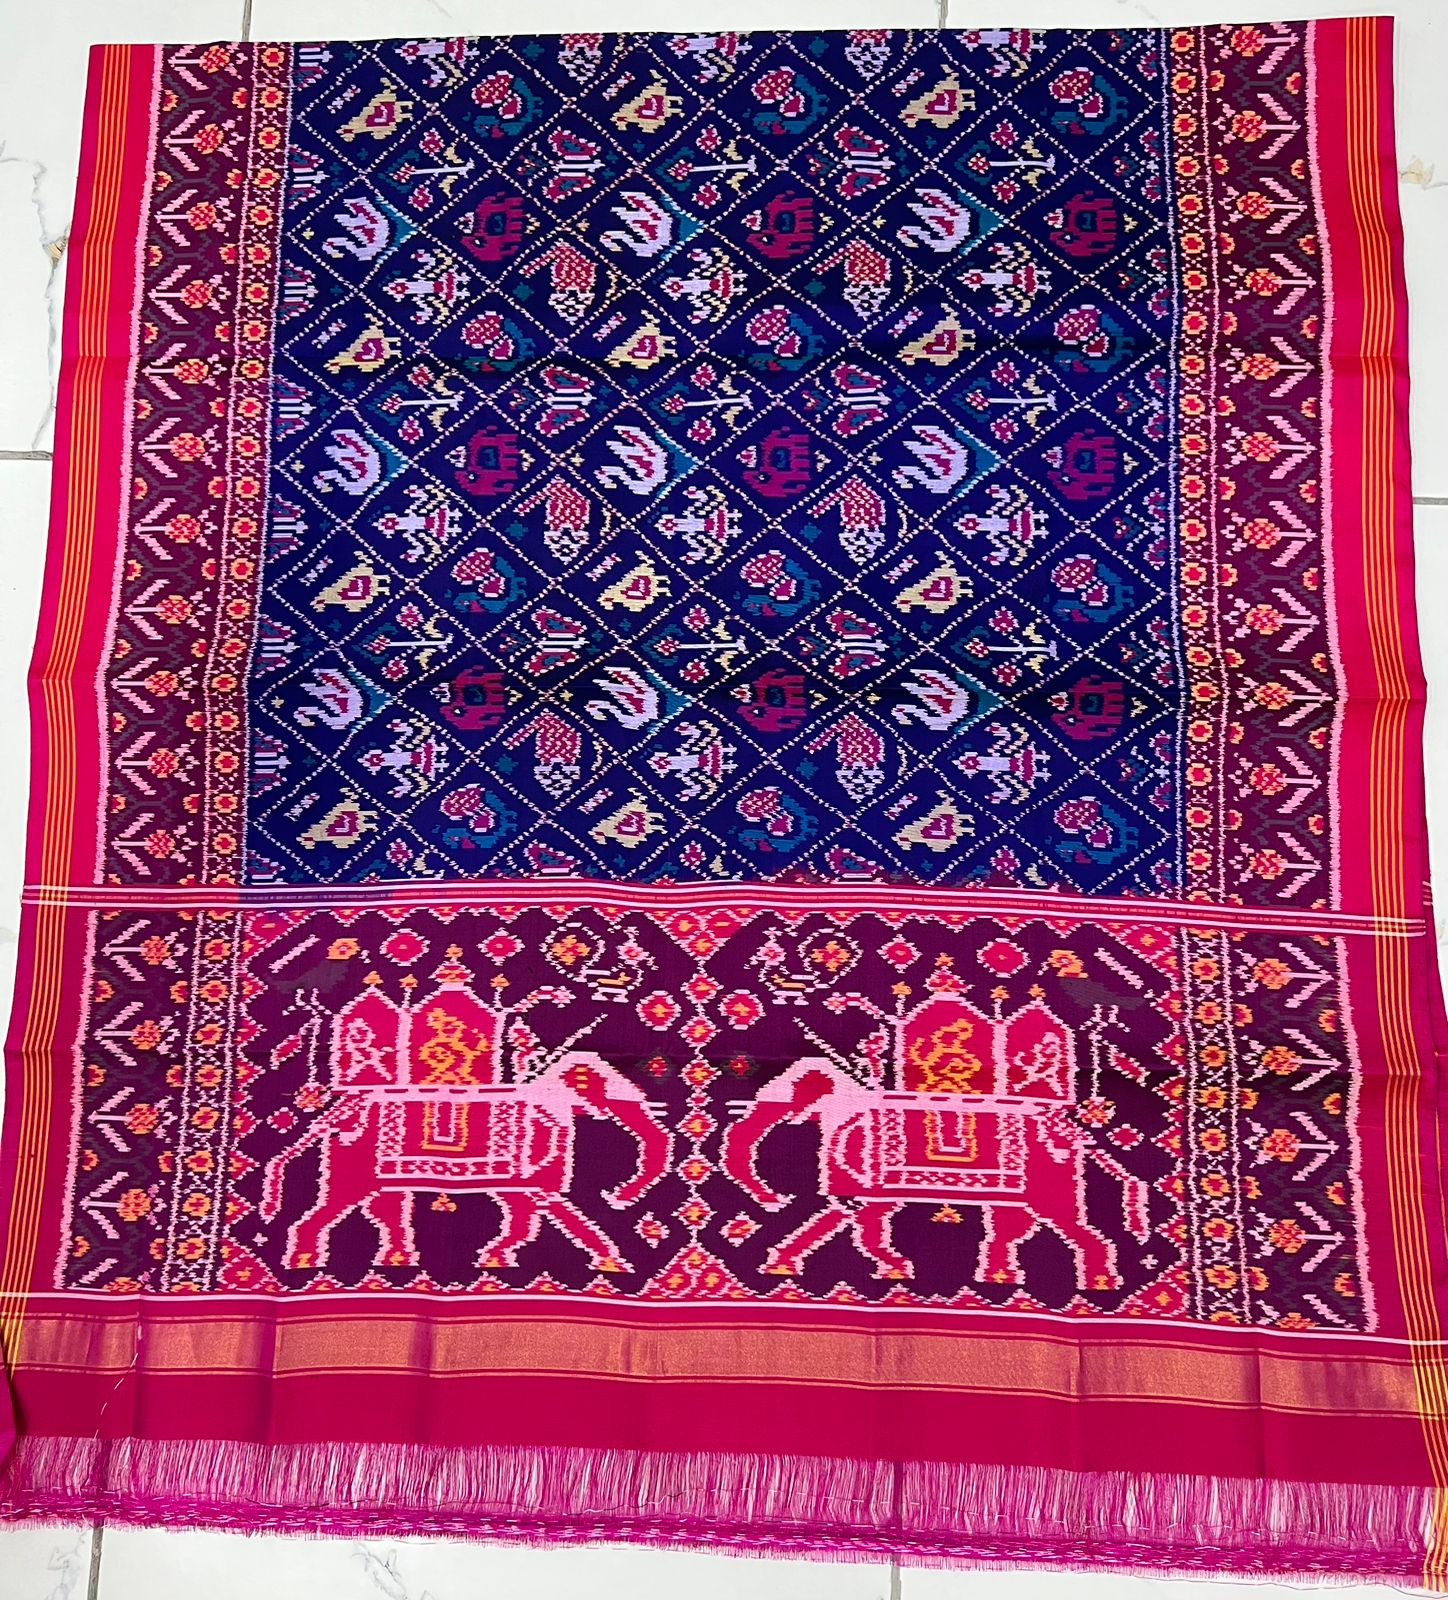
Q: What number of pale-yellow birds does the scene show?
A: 12